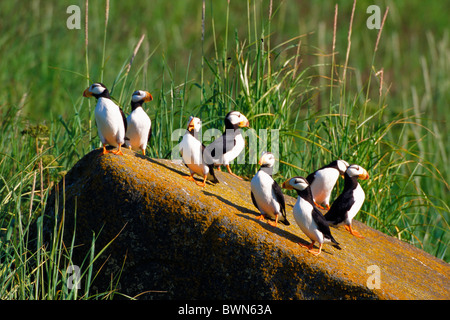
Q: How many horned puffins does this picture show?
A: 8